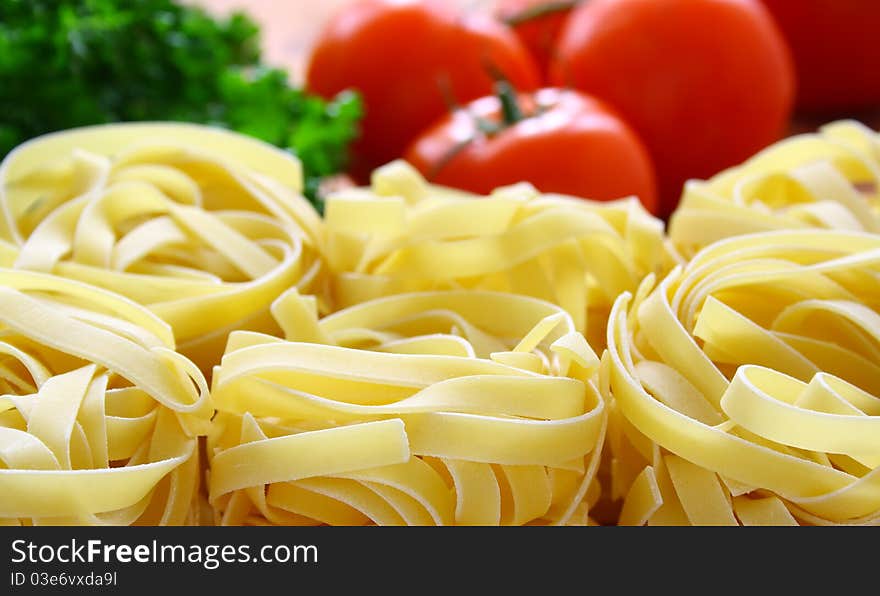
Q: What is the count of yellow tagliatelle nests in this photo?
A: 6